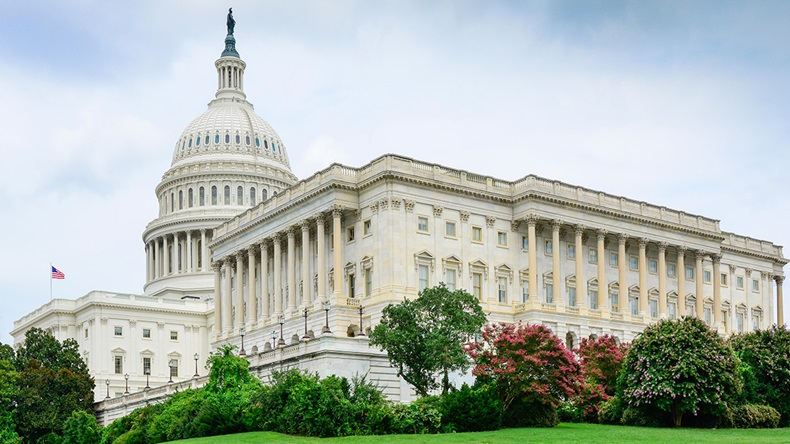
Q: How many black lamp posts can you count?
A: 11